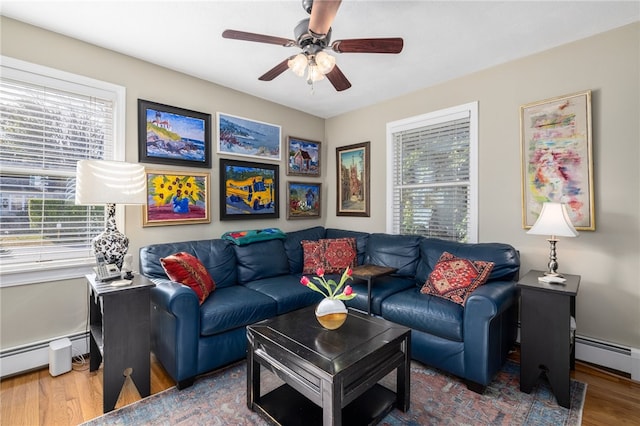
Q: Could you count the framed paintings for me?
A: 8